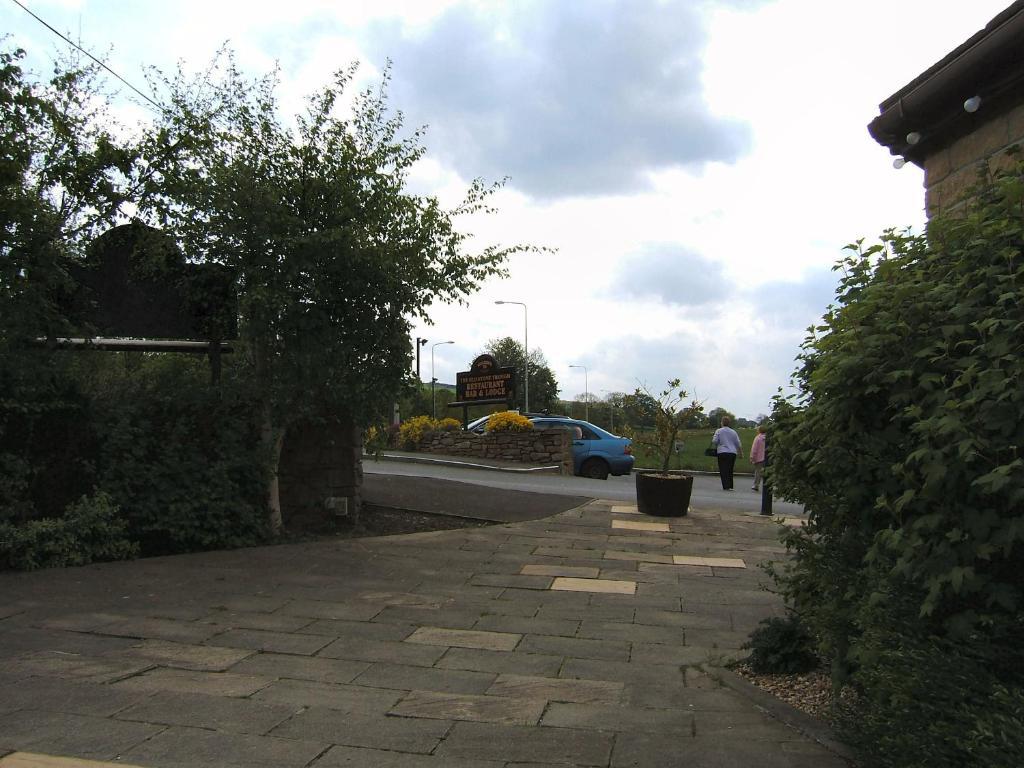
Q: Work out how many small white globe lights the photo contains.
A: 3